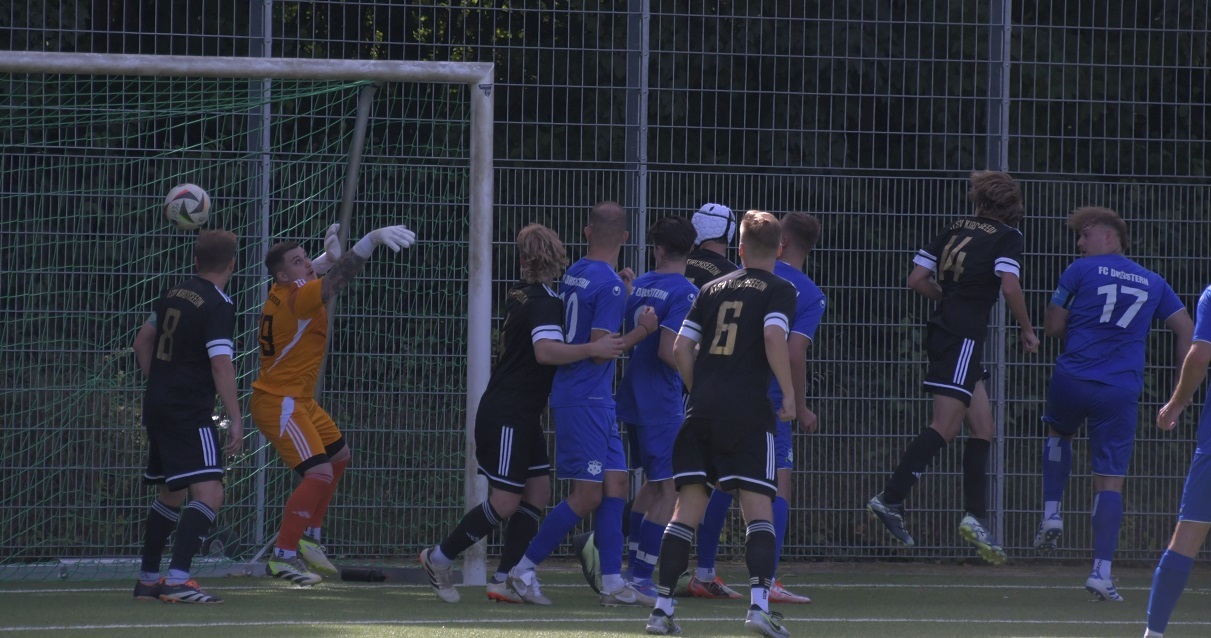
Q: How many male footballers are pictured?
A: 11